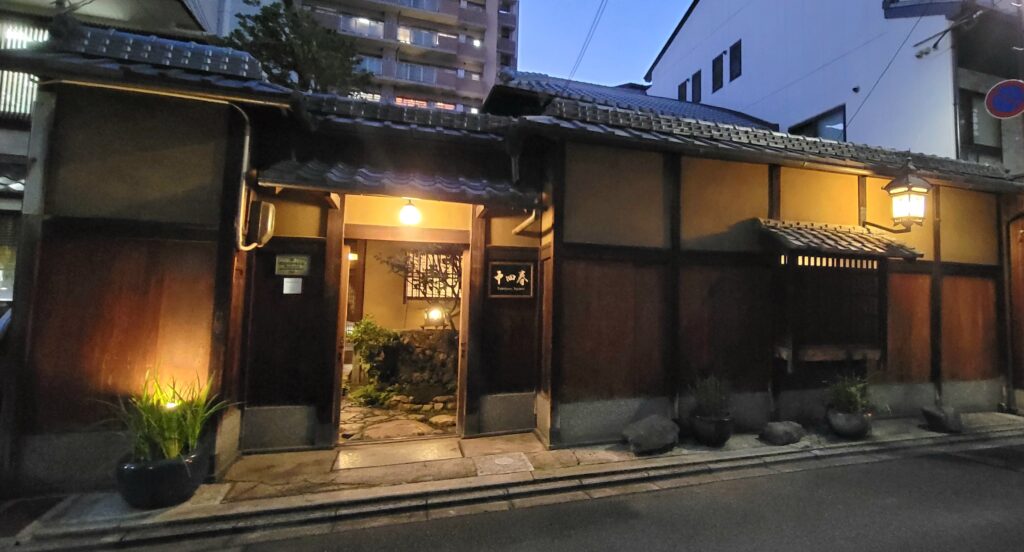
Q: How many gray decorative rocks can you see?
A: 3